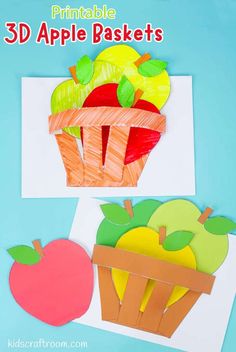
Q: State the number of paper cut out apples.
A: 7